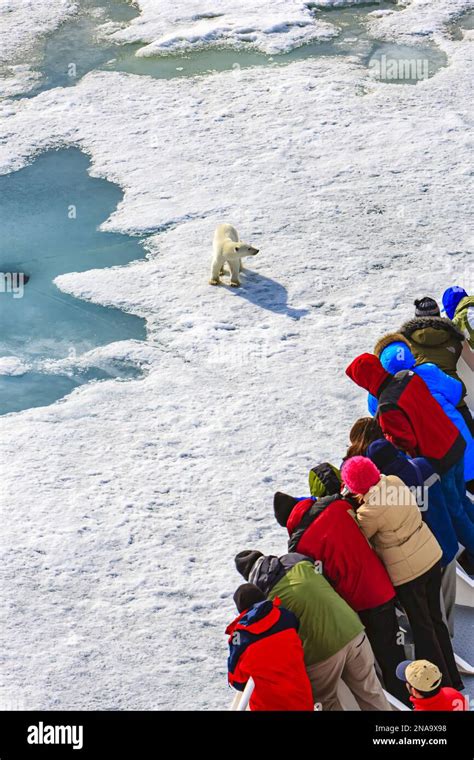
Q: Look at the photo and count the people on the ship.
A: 12